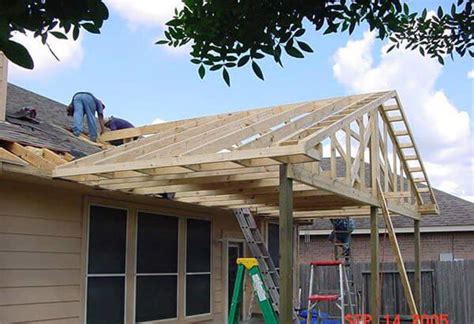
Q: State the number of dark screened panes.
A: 6